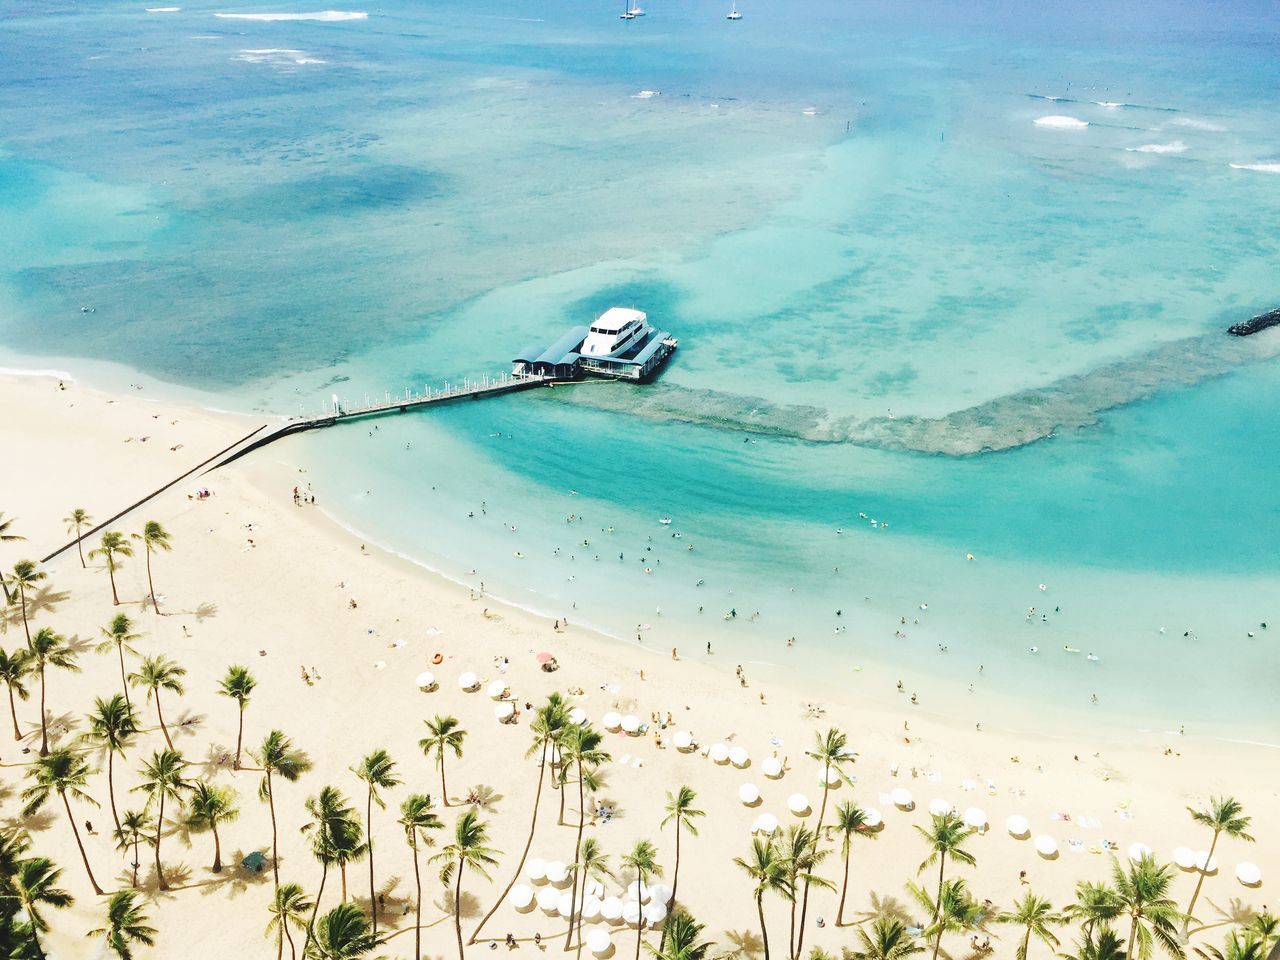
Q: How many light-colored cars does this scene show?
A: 0